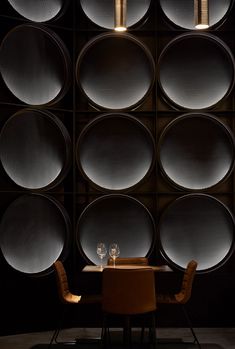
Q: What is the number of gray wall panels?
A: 12